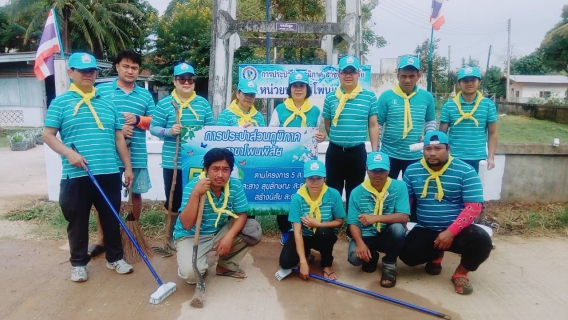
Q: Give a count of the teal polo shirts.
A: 12